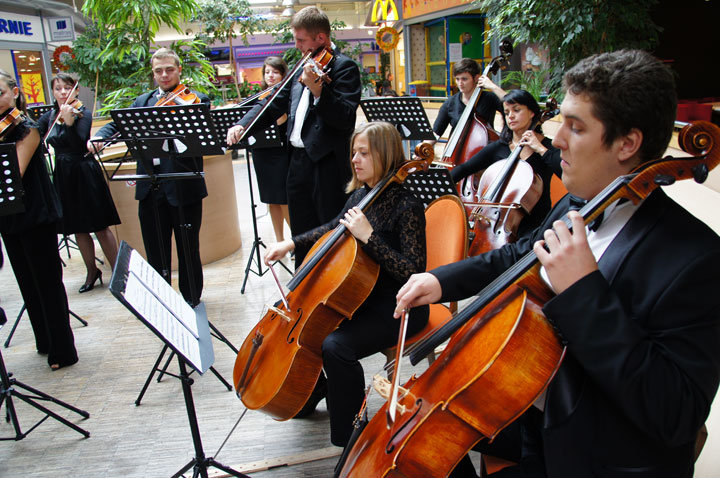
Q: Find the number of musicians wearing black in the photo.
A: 9